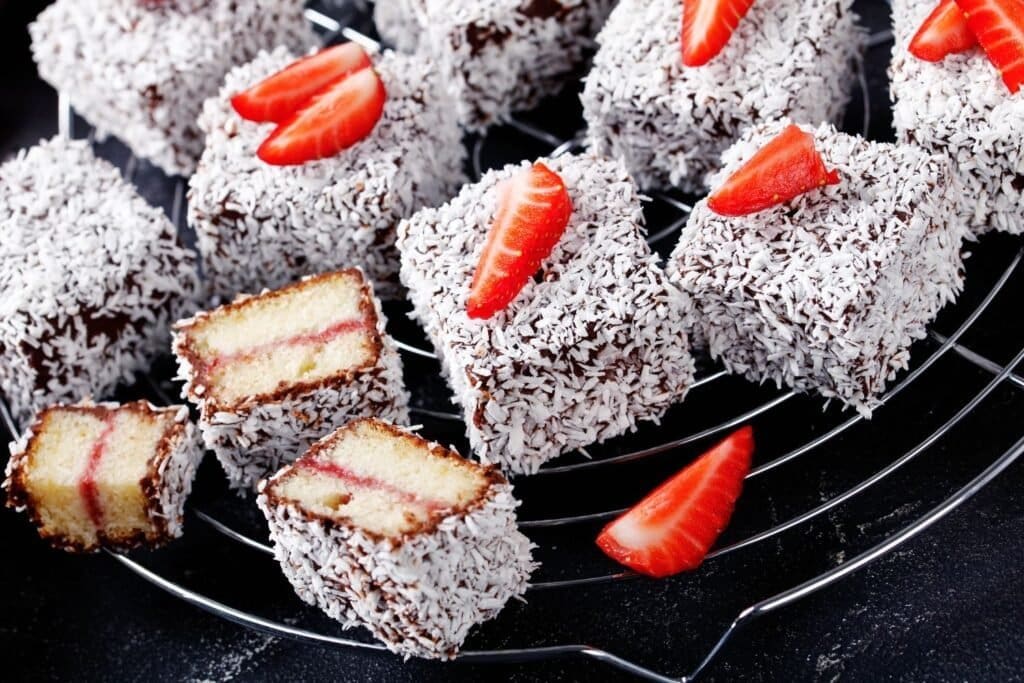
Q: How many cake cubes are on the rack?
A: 11